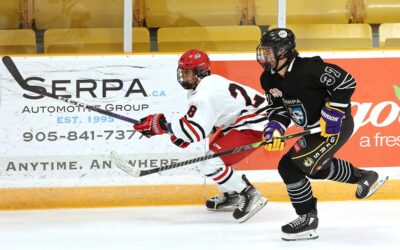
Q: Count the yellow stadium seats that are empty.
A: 5